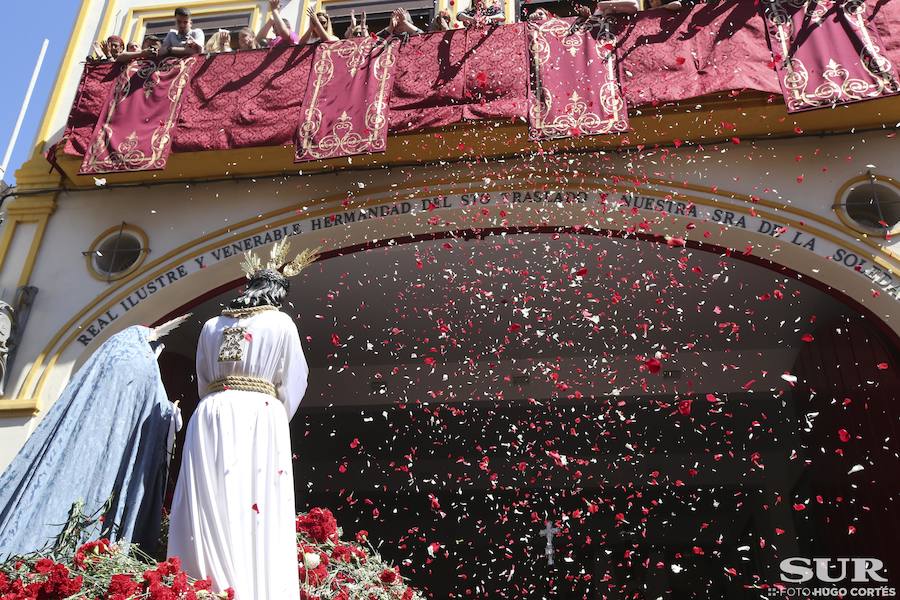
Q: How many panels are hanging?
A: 4